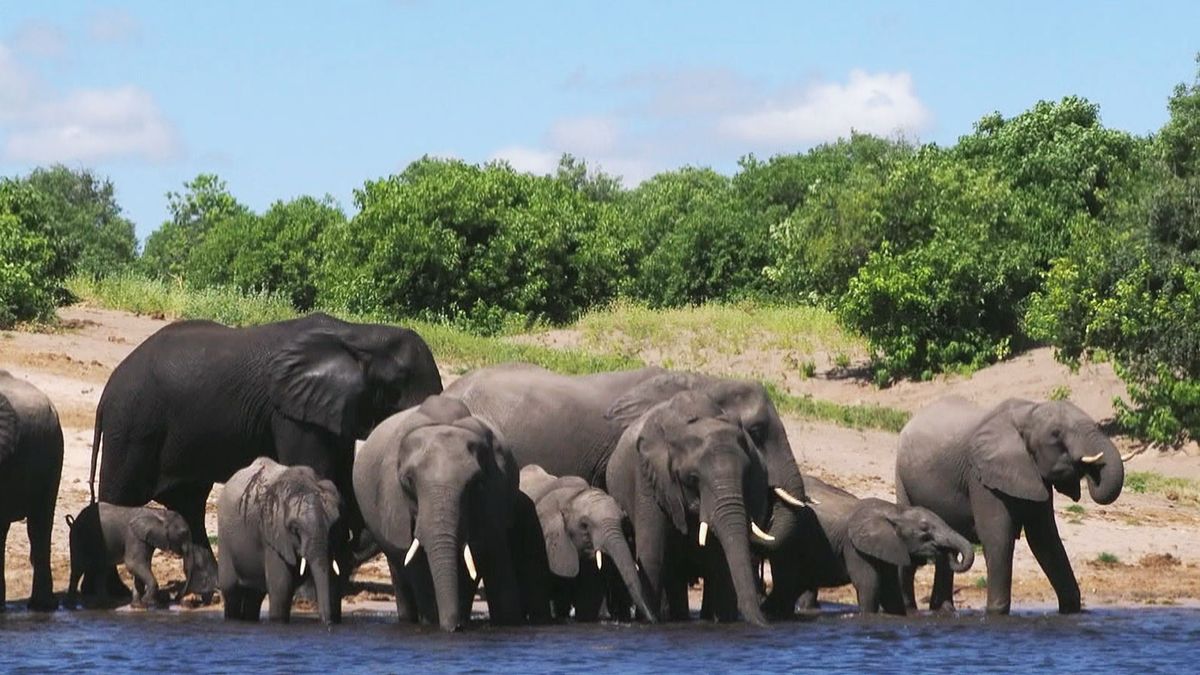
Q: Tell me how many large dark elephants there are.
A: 1